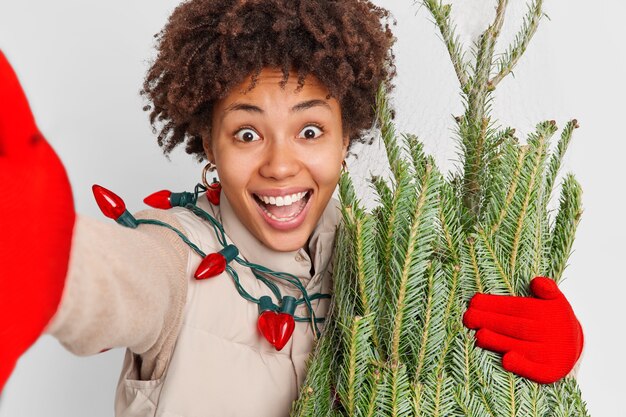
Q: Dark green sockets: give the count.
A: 5